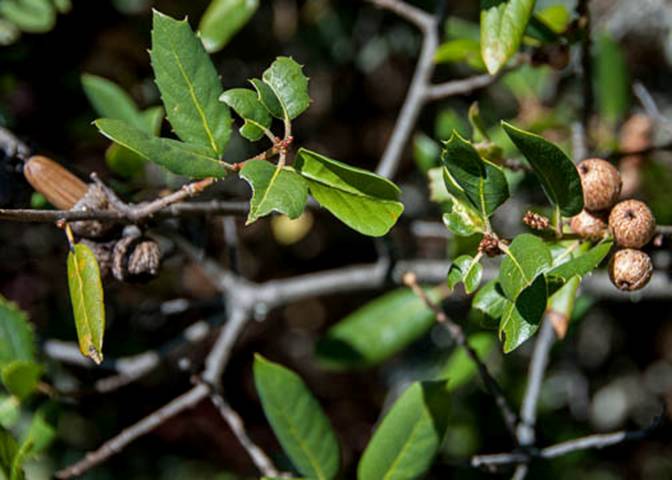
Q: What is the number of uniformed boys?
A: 0